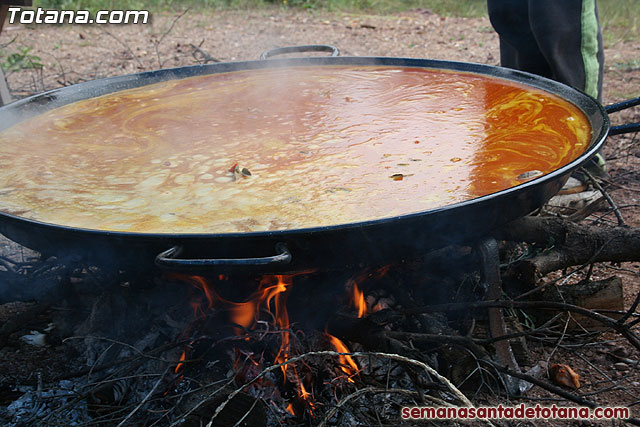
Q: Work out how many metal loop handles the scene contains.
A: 3